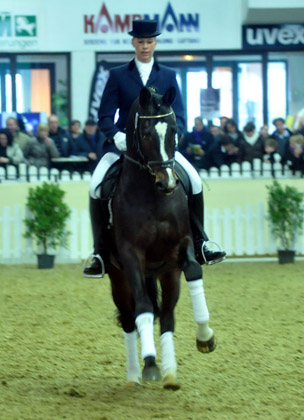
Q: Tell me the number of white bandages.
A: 4